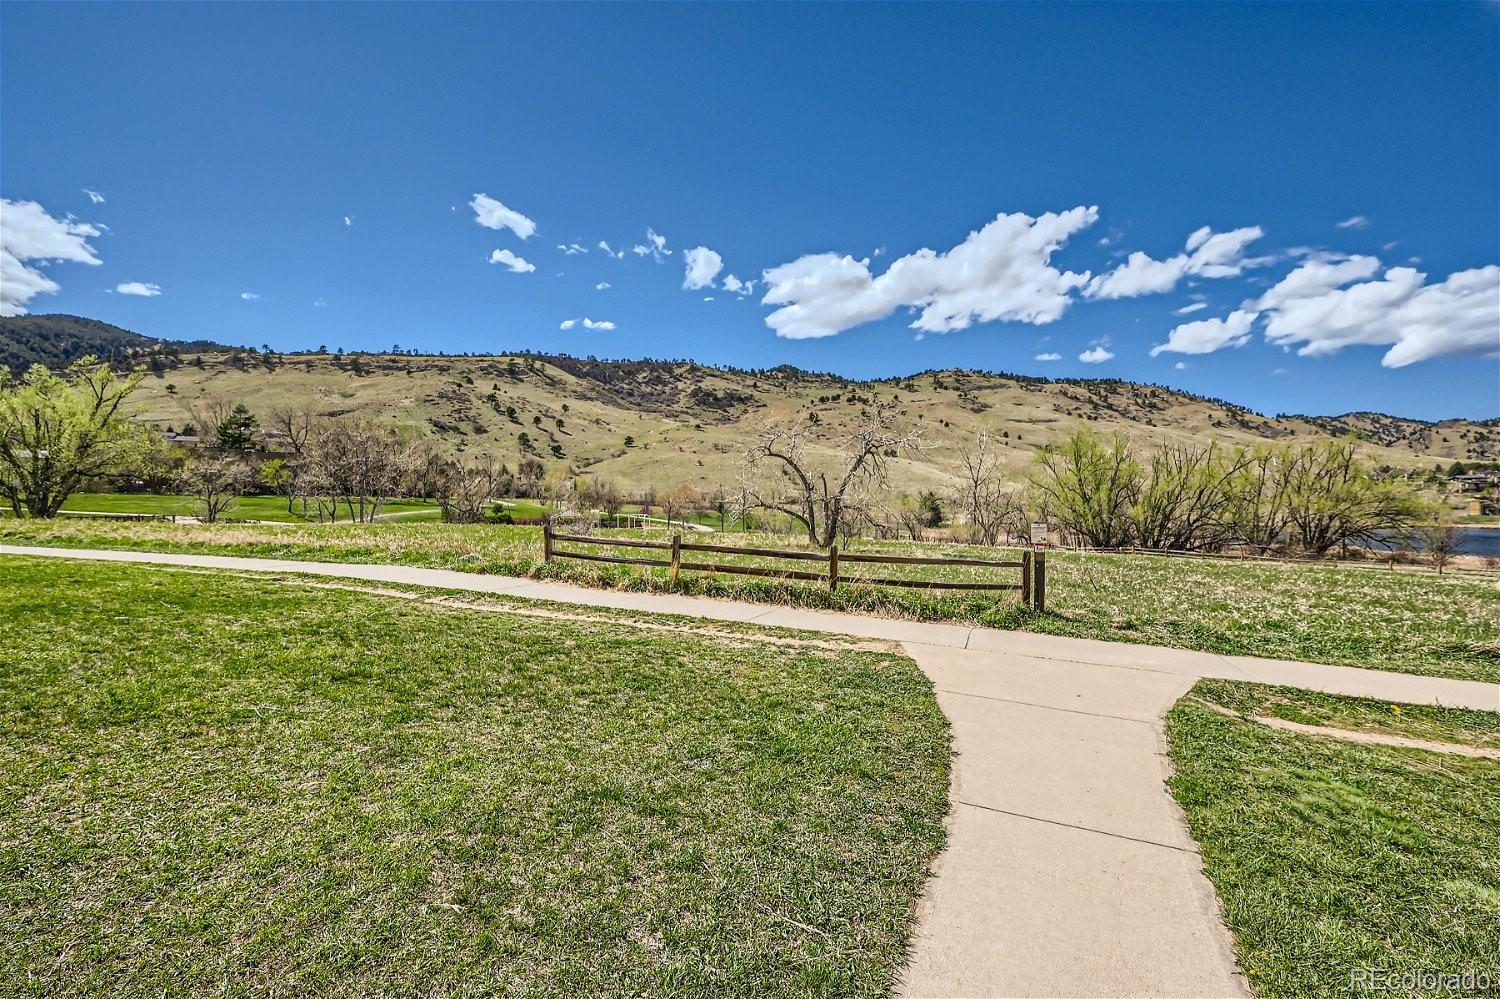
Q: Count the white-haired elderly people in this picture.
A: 0